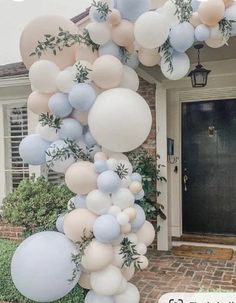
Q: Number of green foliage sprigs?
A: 12